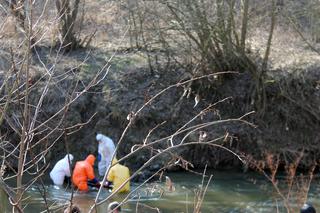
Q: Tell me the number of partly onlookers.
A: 3